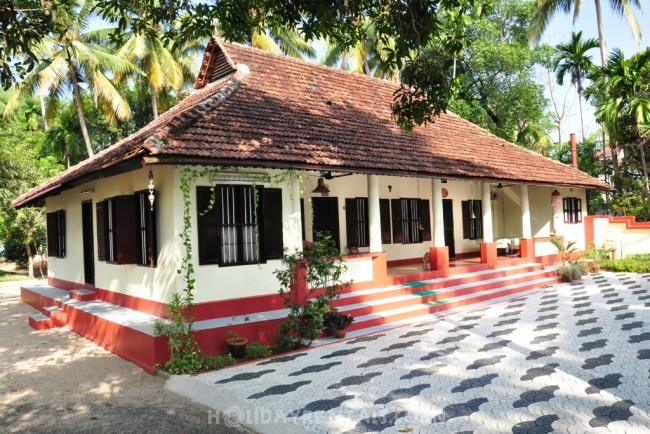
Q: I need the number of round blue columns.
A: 0